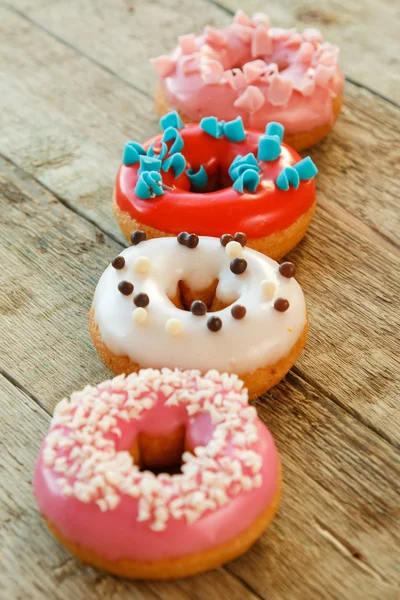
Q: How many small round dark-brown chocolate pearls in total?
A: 14